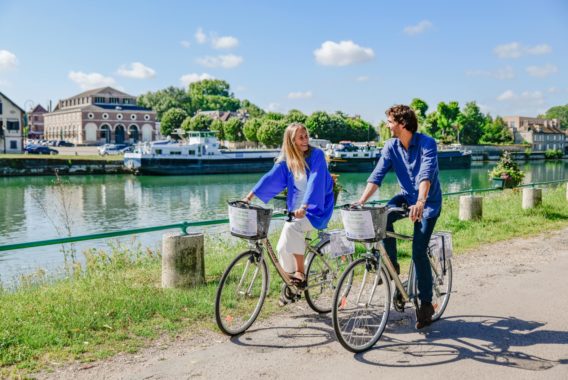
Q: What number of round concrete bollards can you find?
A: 3